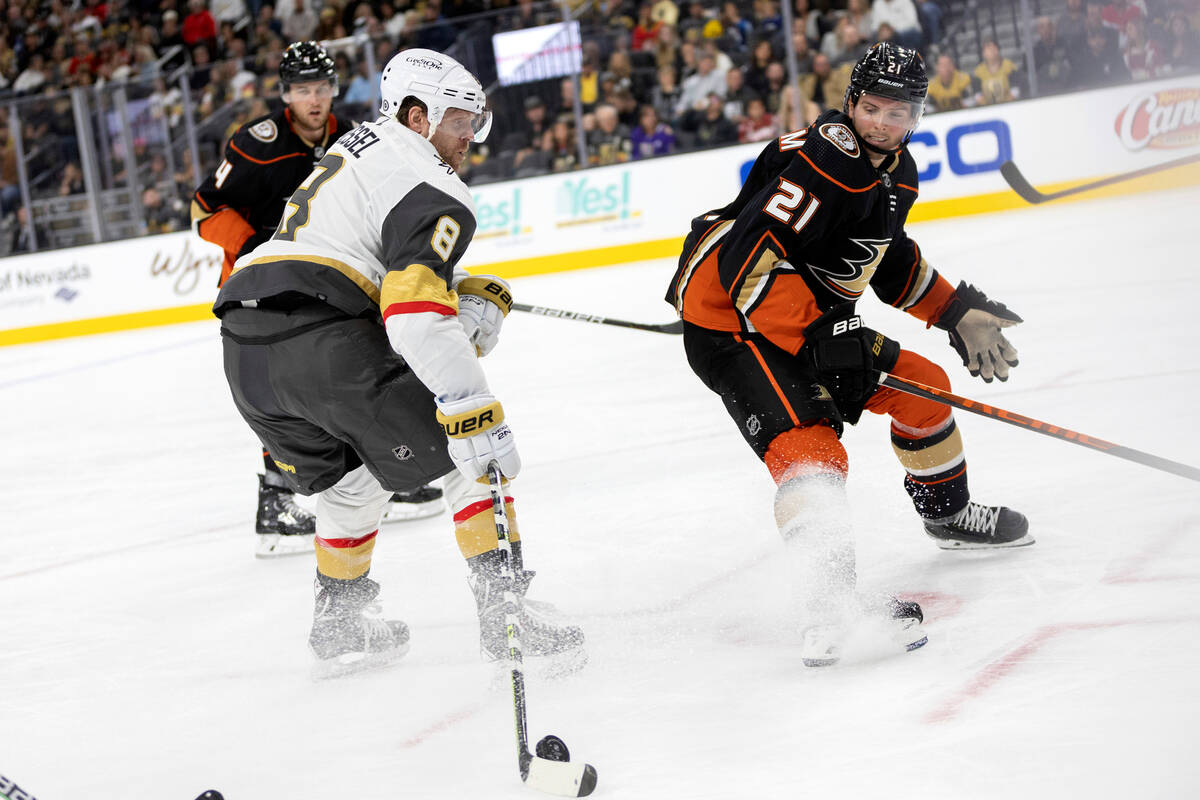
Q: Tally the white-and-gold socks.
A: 2